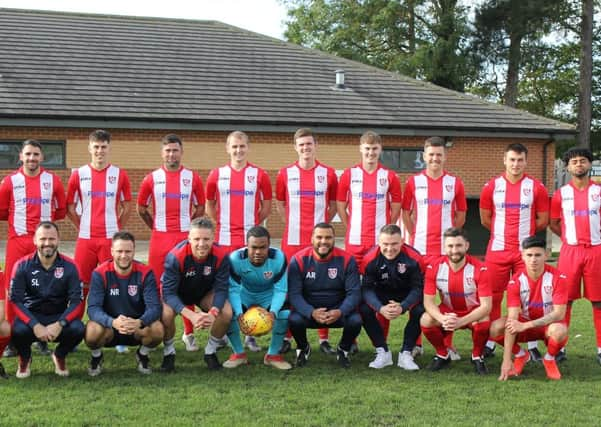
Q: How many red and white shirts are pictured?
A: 11